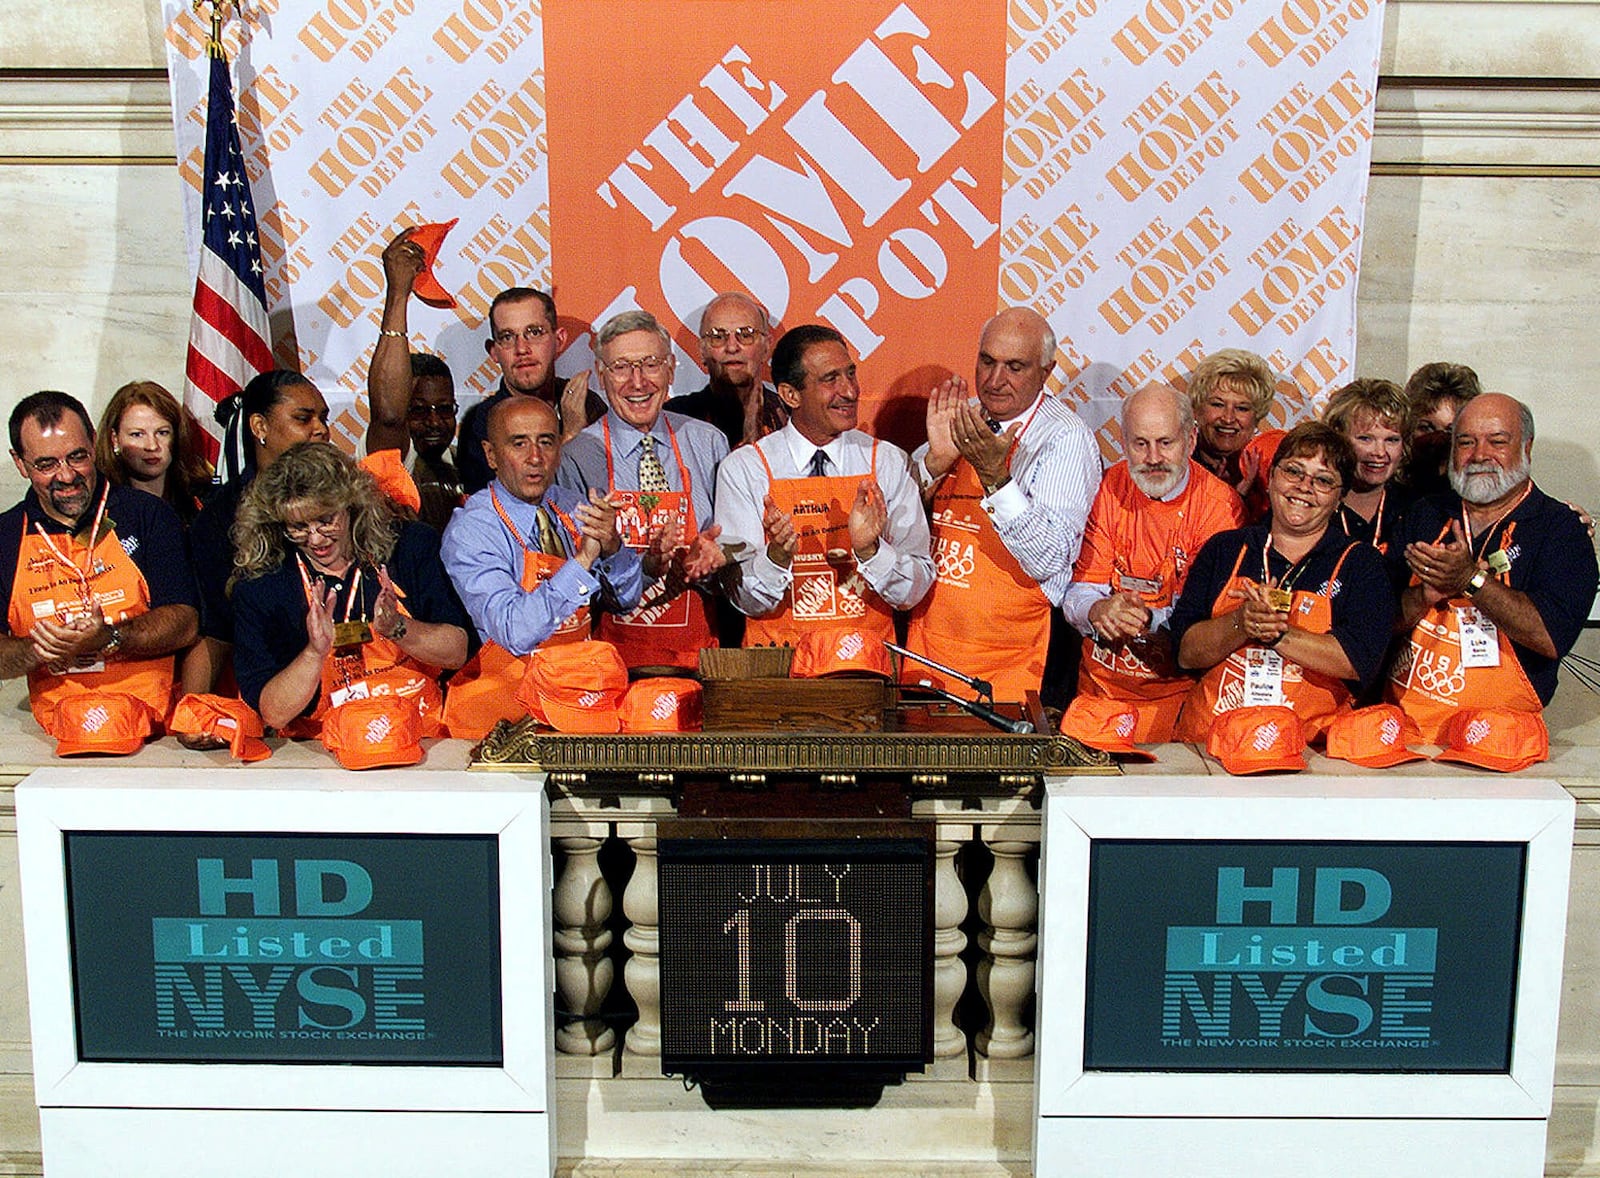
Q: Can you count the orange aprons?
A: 9